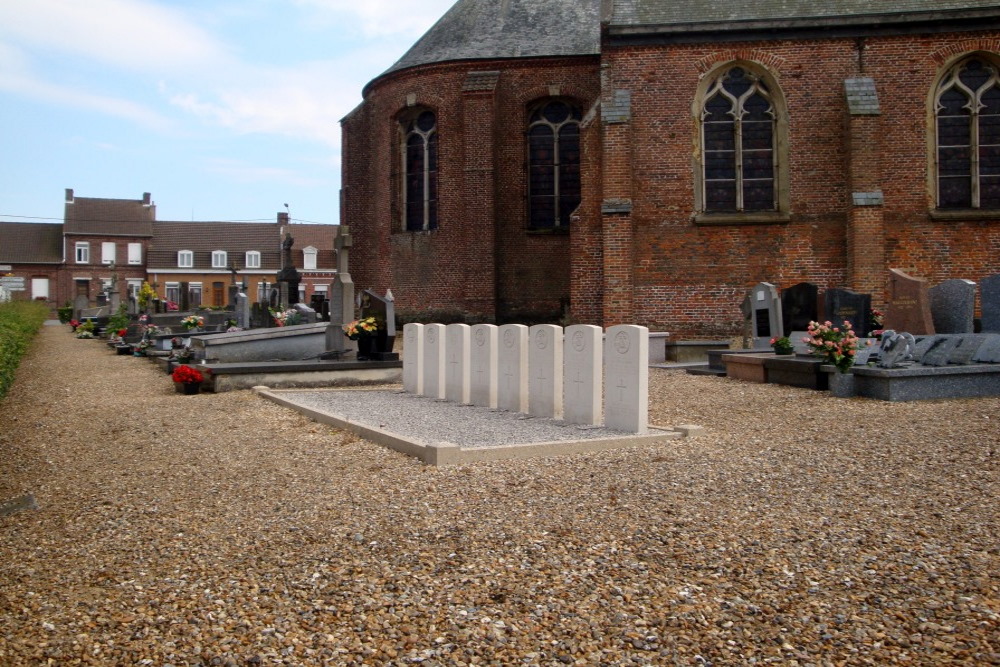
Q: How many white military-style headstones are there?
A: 8